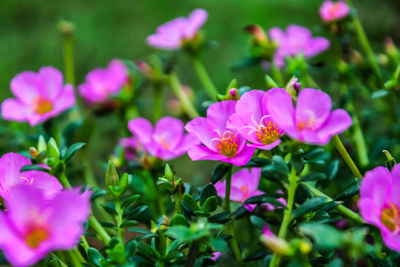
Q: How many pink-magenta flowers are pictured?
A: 13